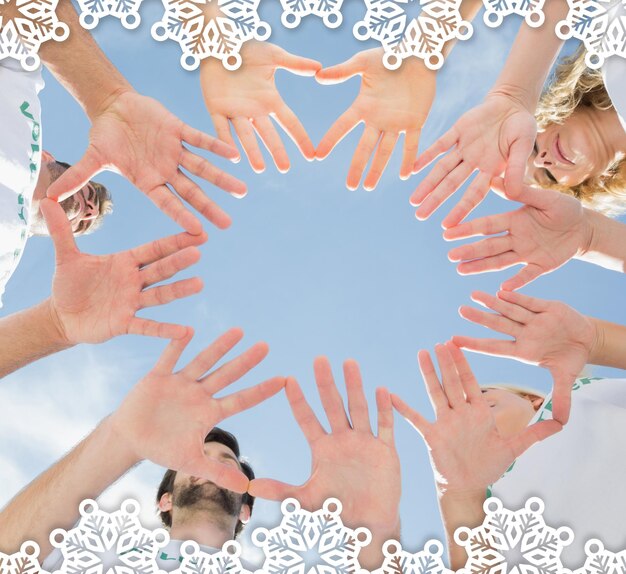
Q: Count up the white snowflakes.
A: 14